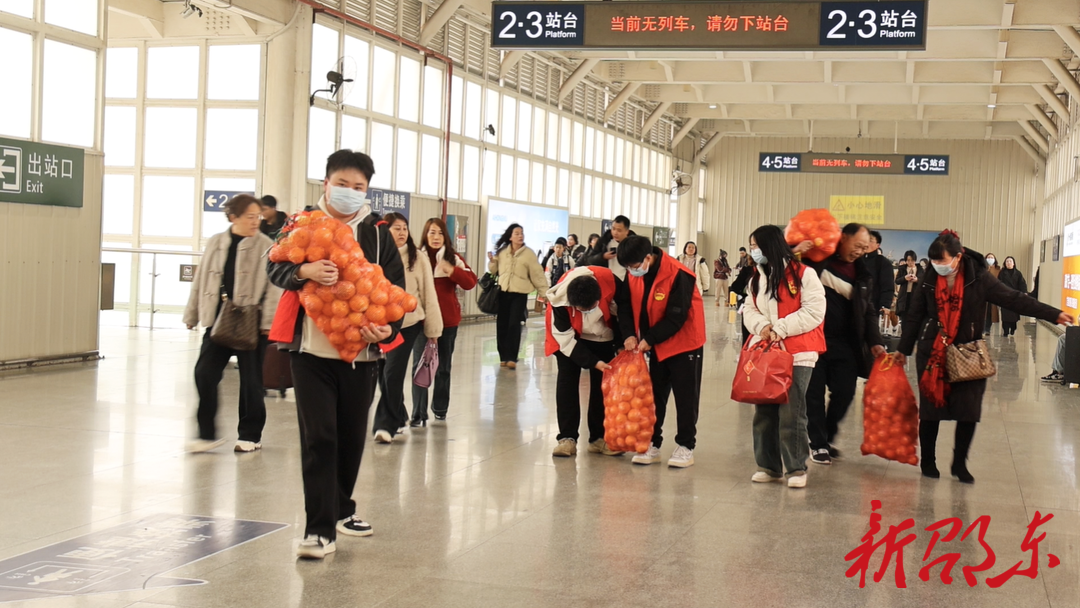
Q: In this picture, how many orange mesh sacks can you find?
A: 4